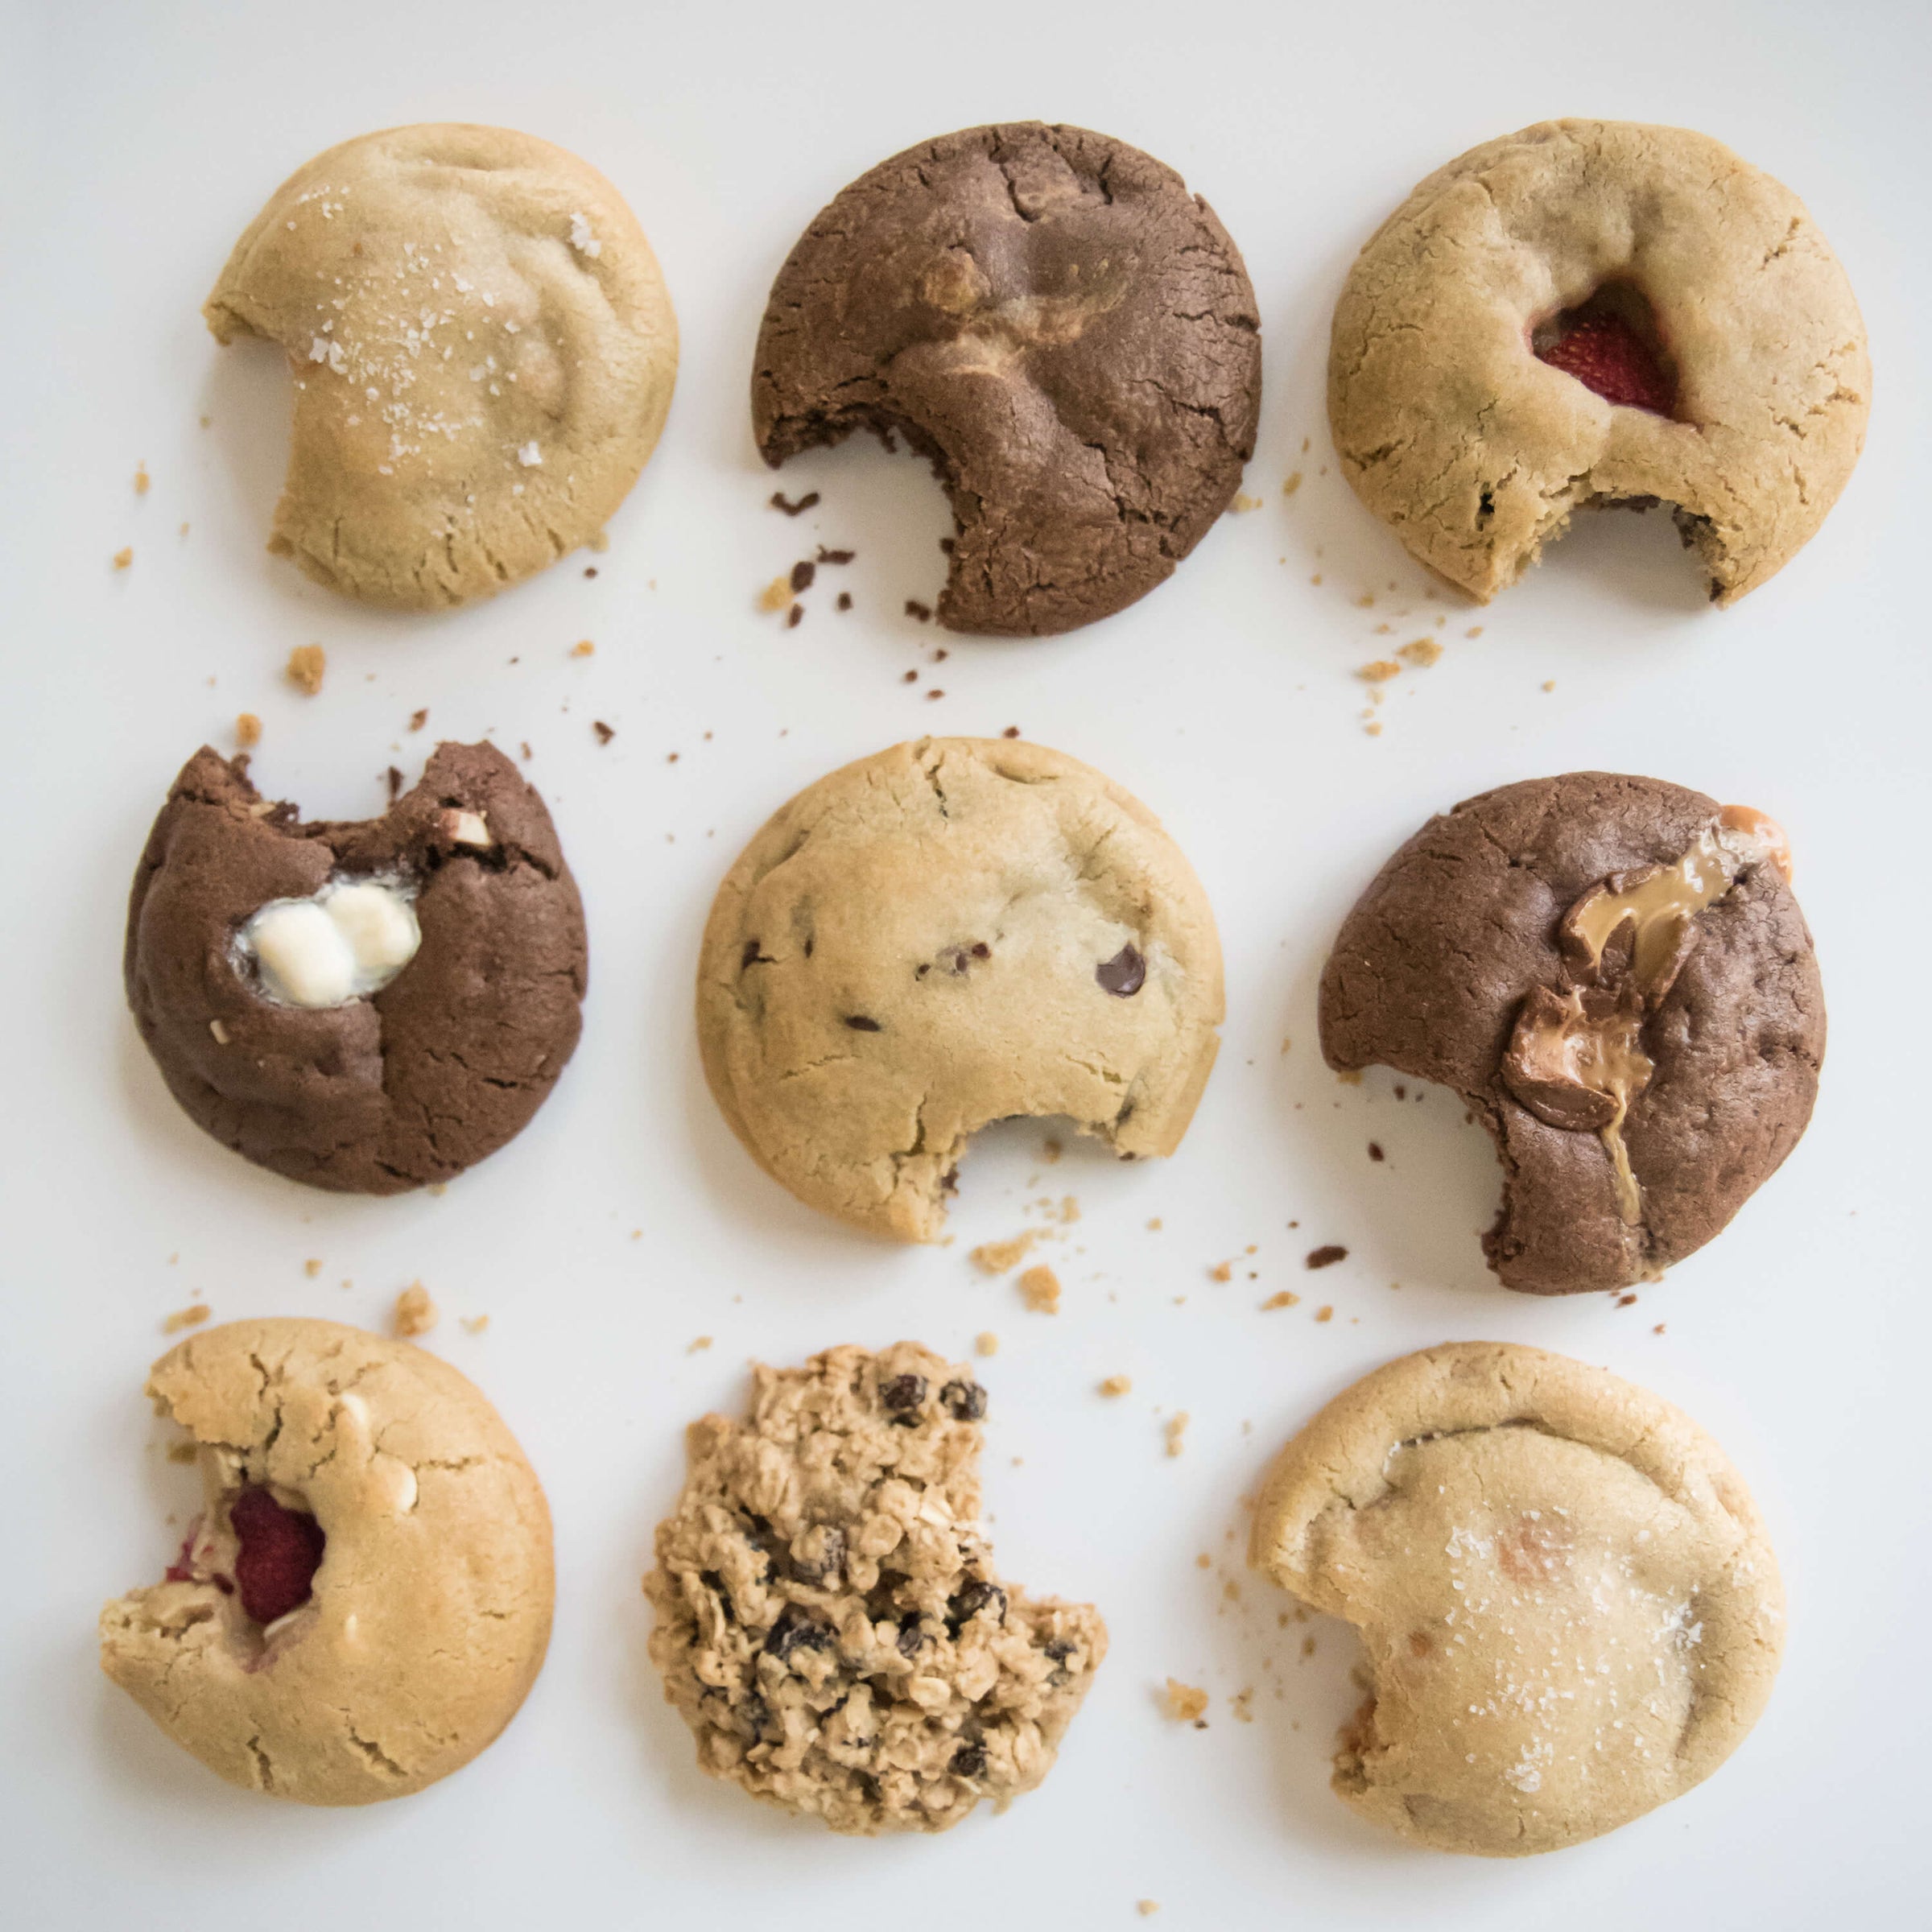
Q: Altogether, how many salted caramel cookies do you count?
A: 2